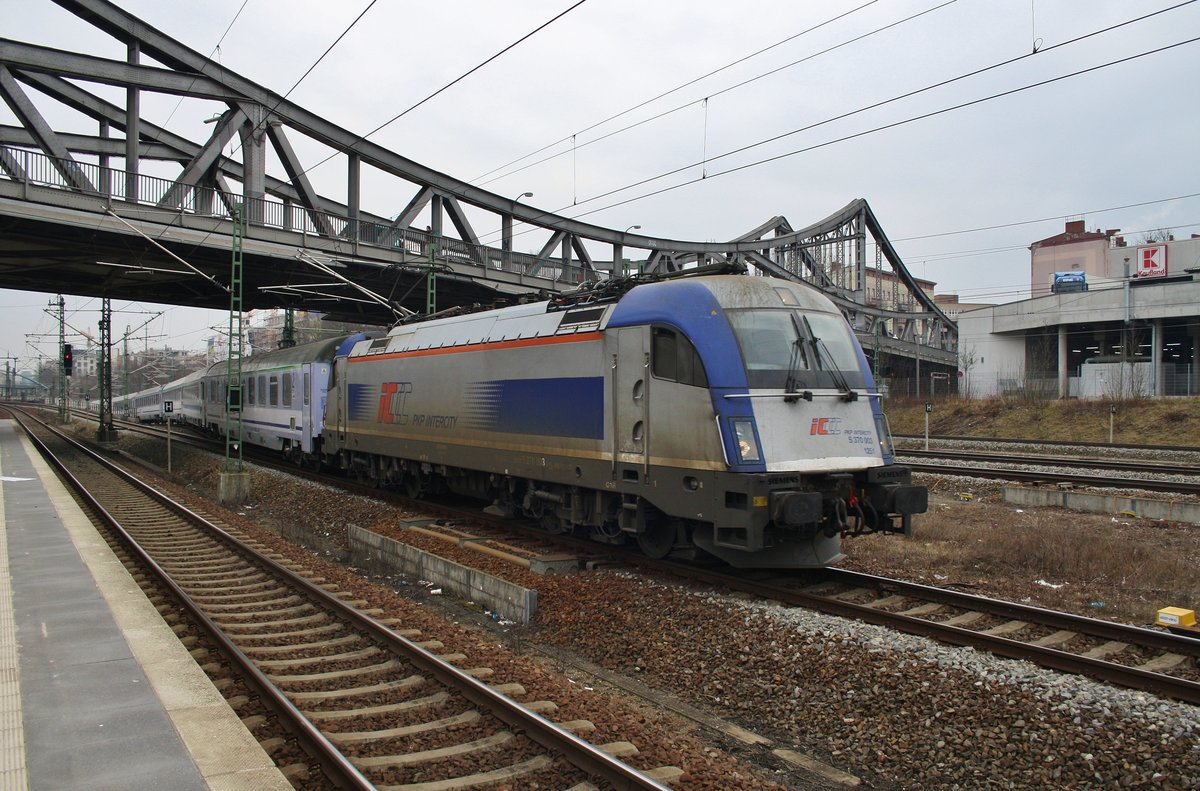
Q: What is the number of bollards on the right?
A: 2